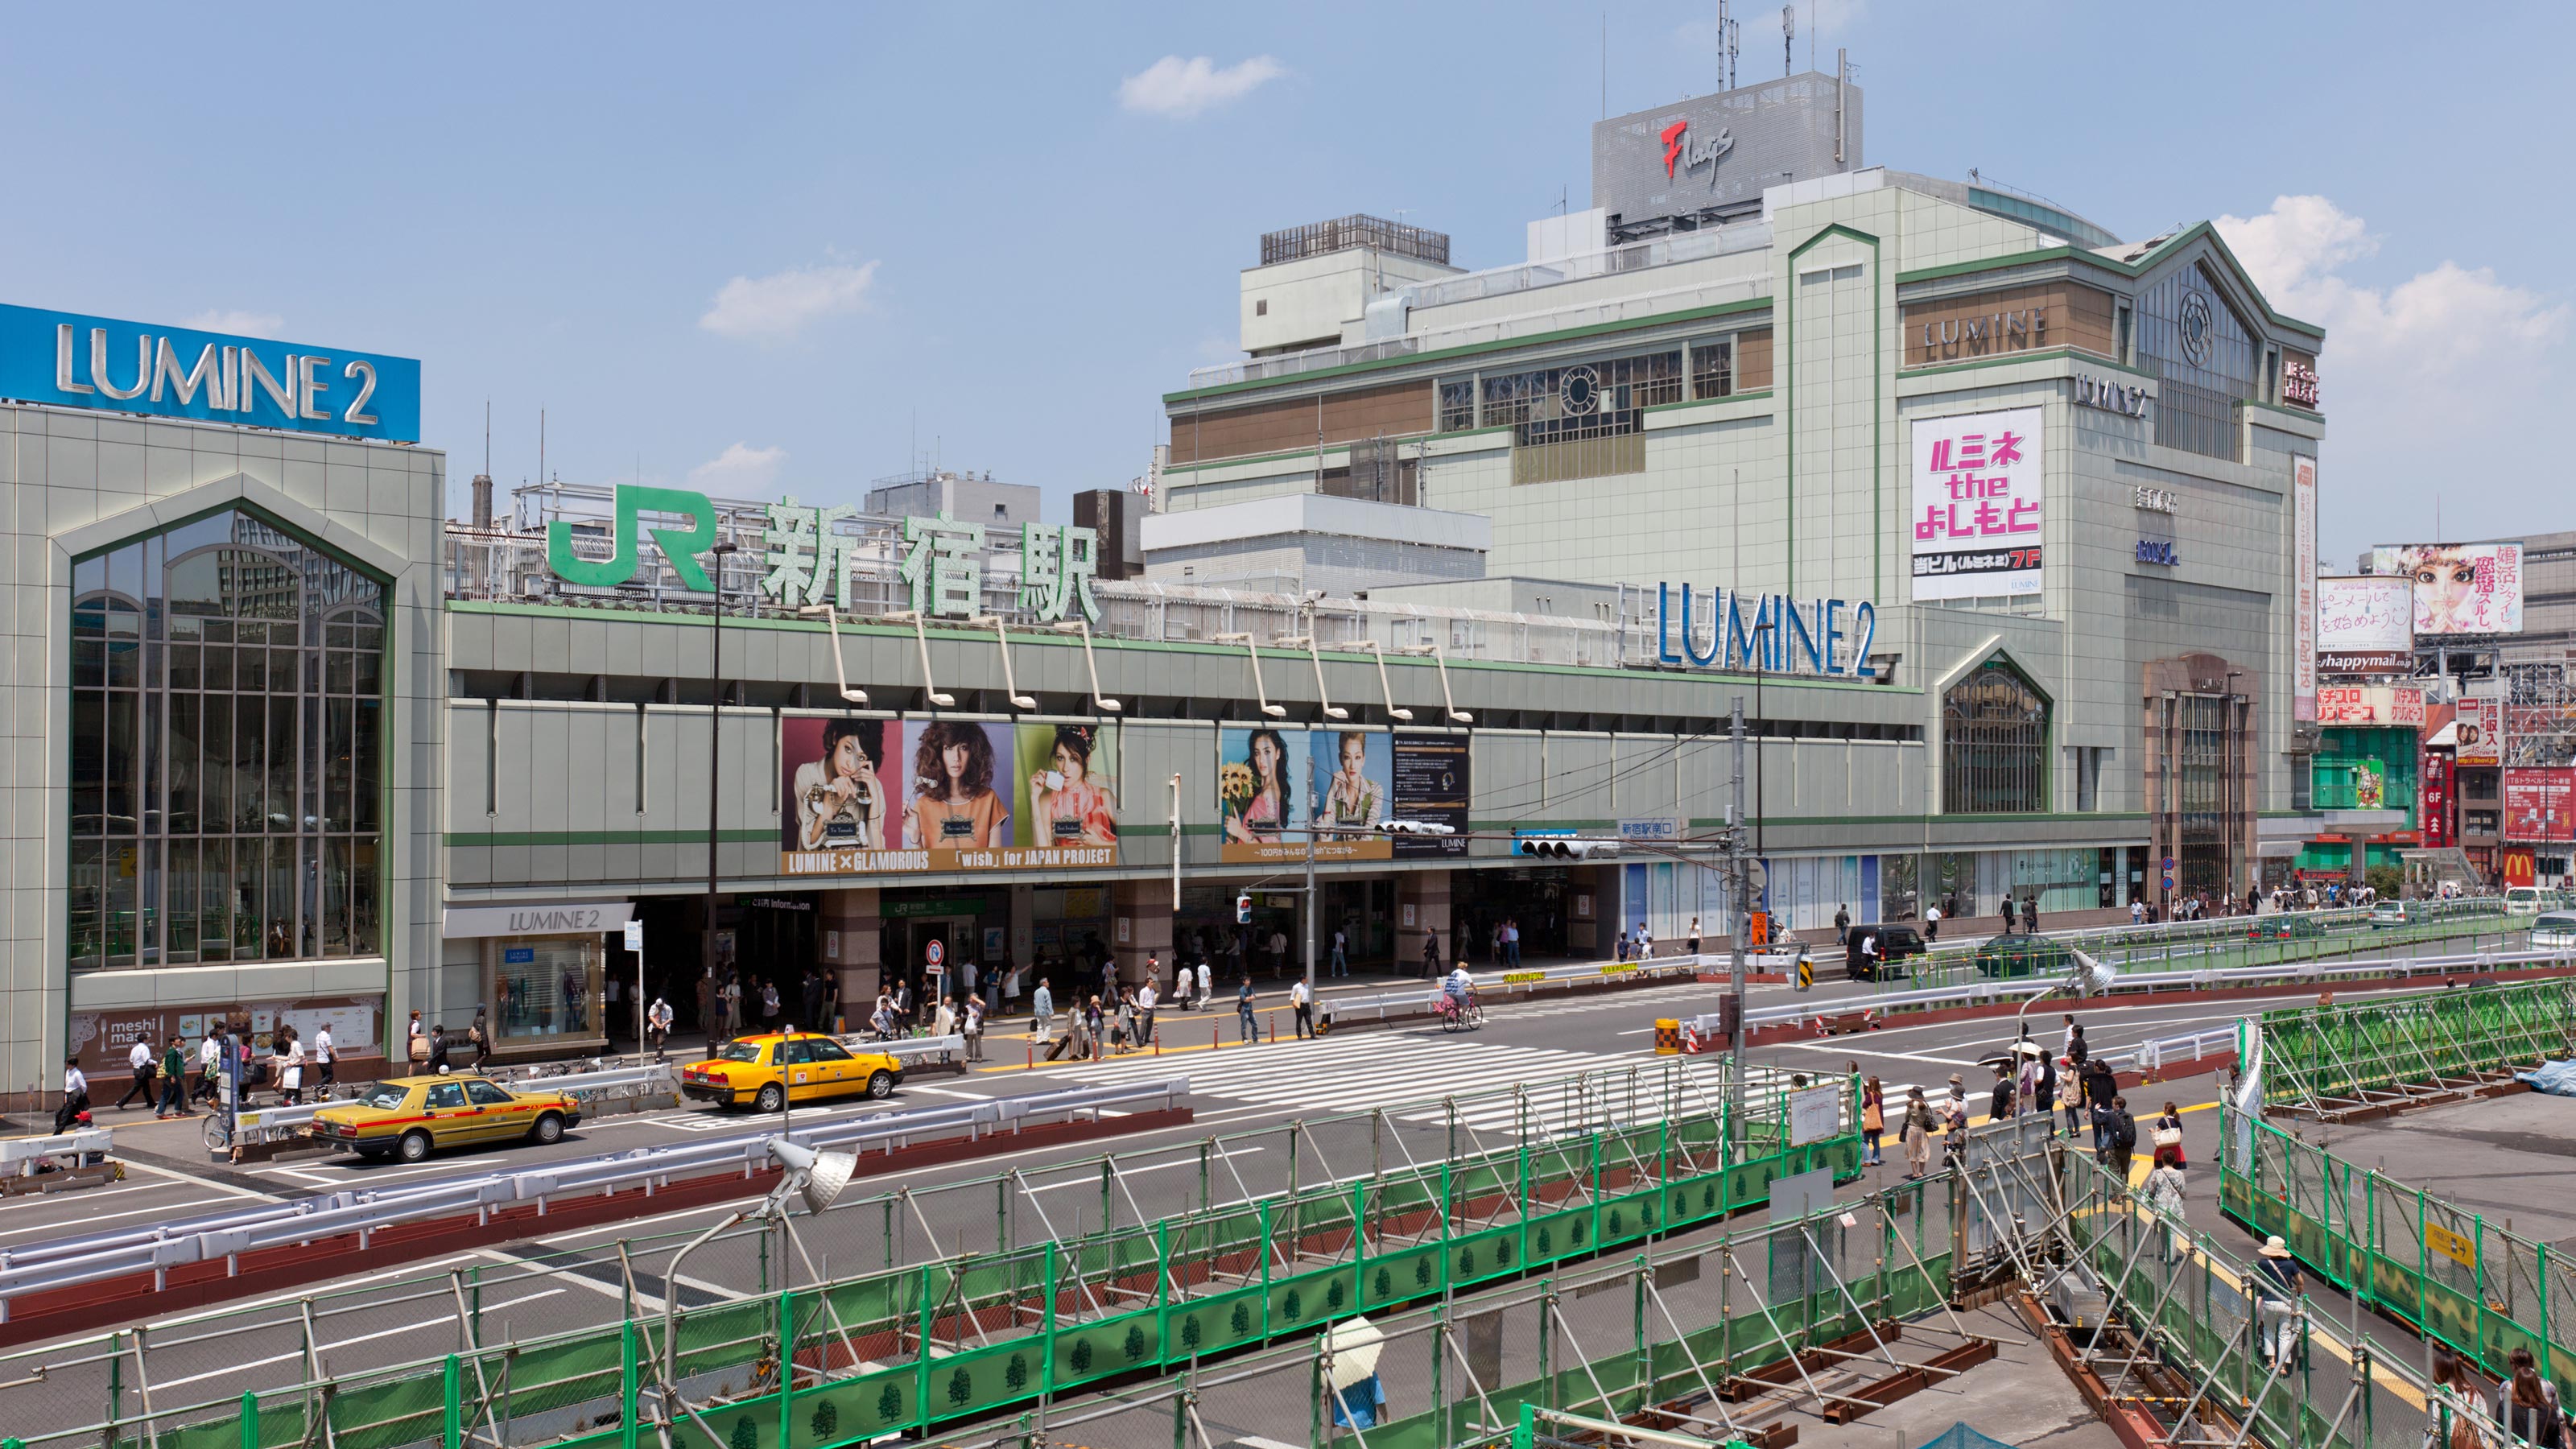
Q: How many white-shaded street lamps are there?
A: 2